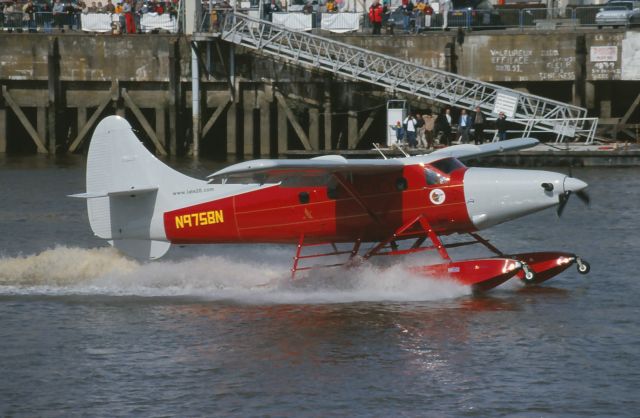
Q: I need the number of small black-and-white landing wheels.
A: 2